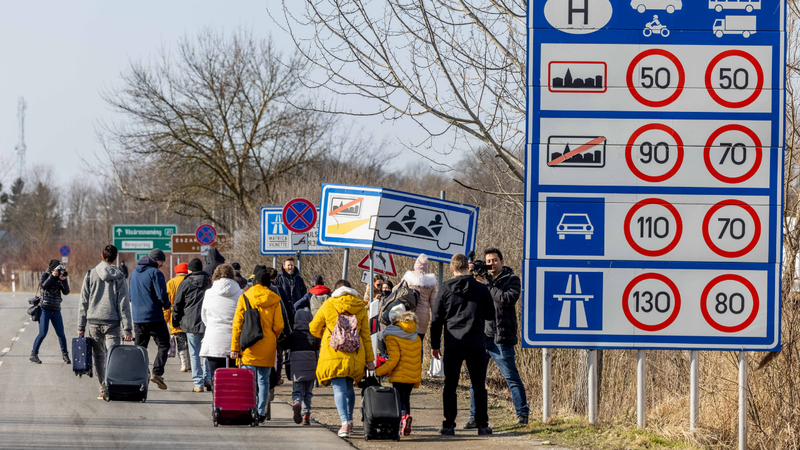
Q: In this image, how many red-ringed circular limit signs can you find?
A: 8